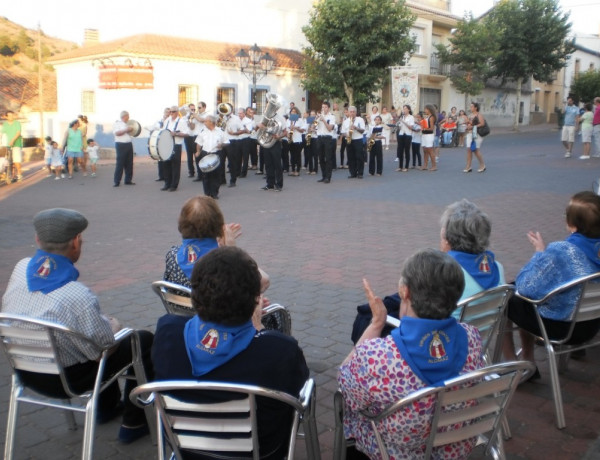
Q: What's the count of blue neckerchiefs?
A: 6